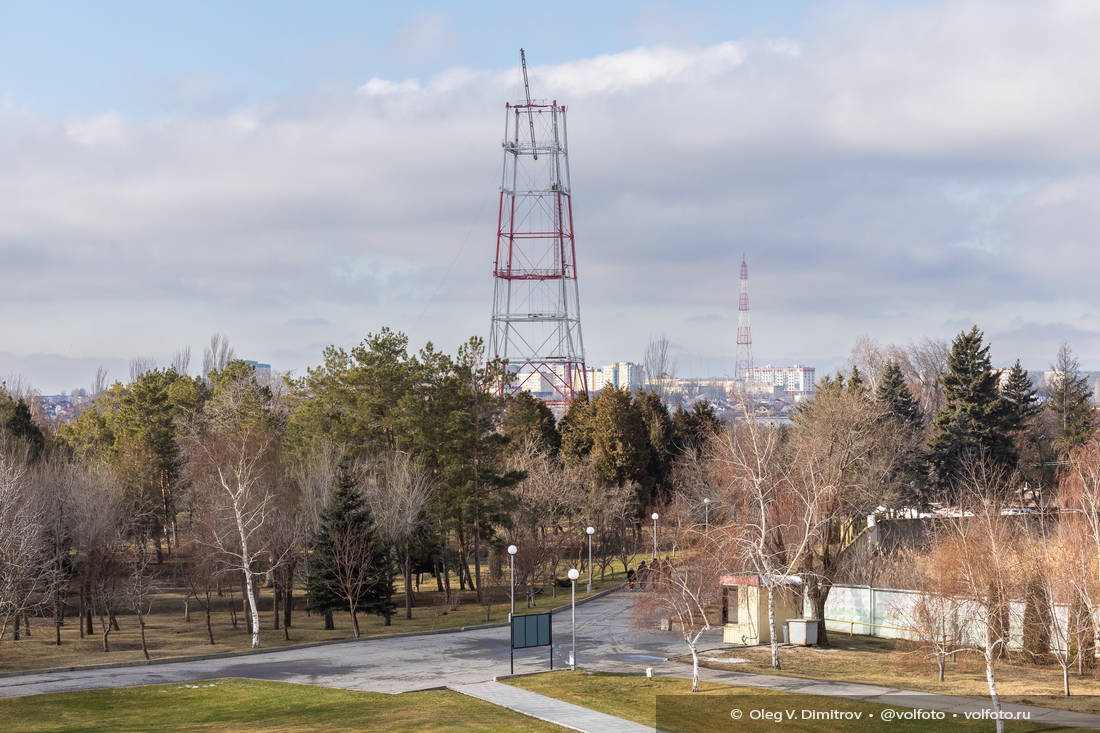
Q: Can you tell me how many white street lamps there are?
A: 5